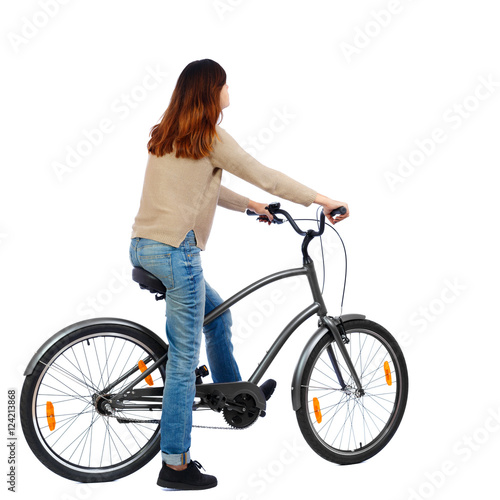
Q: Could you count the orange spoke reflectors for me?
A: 4